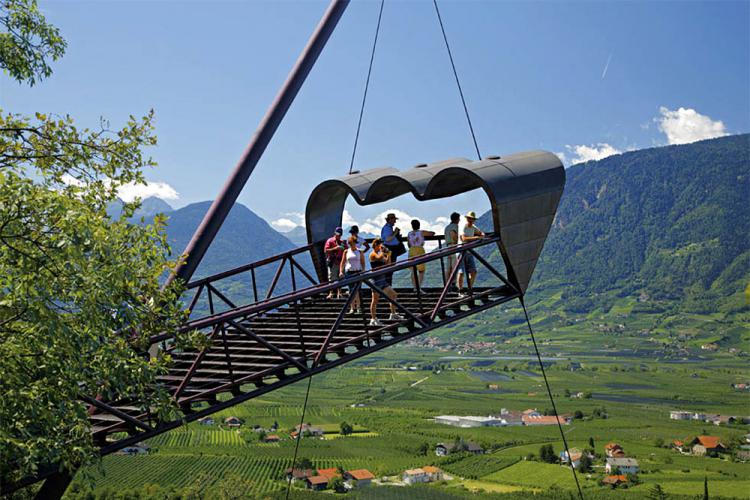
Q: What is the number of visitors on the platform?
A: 8